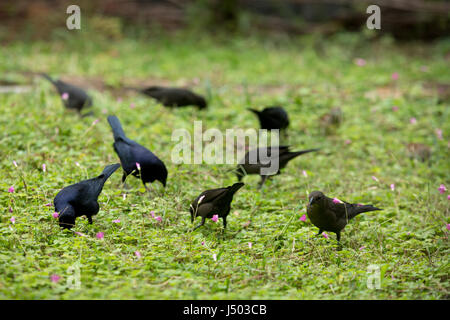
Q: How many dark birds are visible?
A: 8